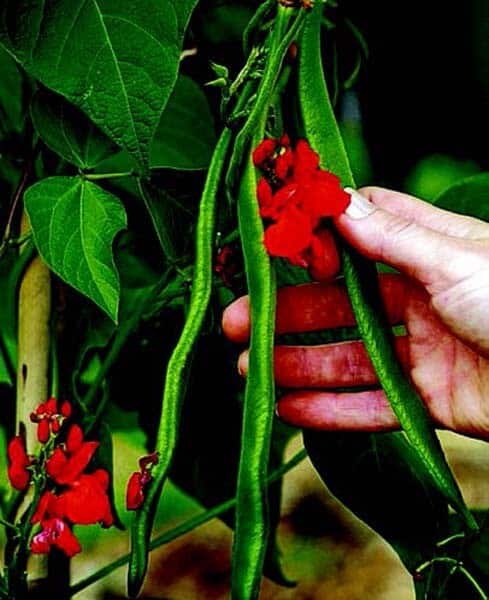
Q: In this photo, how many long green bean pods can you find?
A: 3